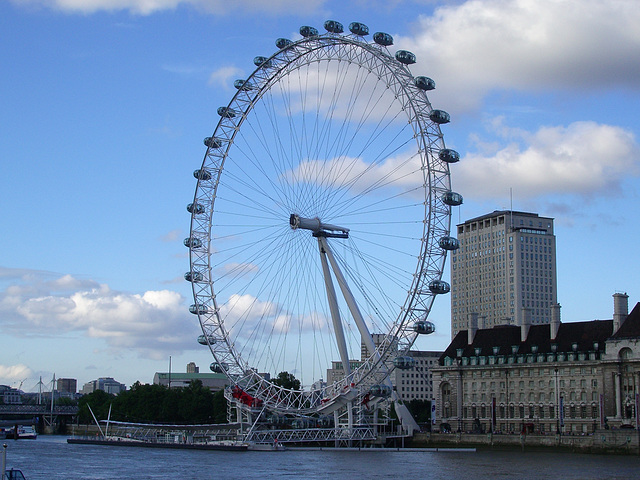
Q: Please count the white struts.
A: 2